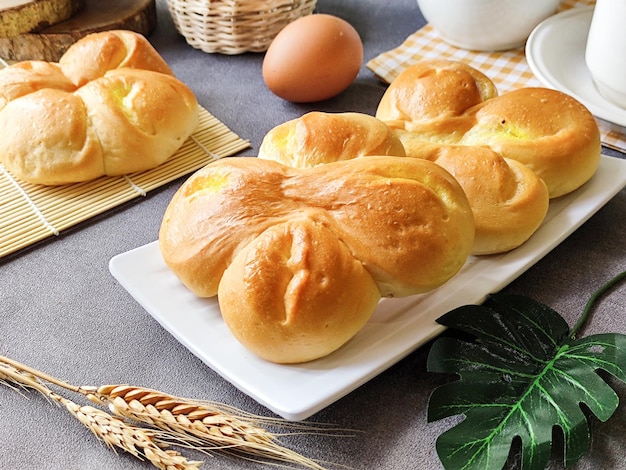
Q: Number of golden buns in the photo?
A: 3